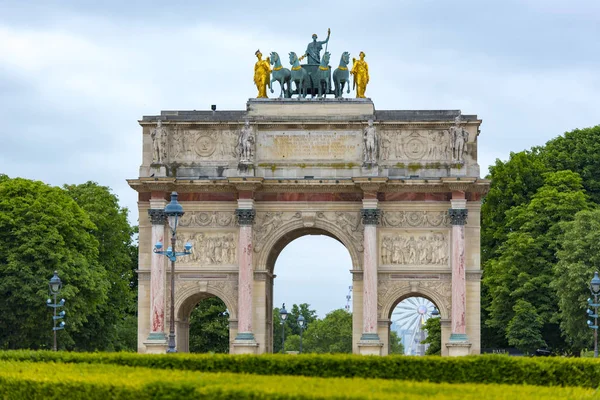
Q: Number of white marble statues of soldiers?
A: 4